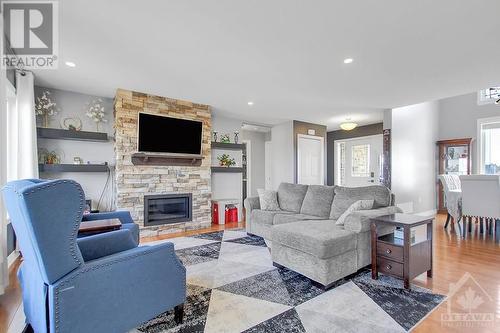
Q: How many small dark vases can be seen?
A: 2